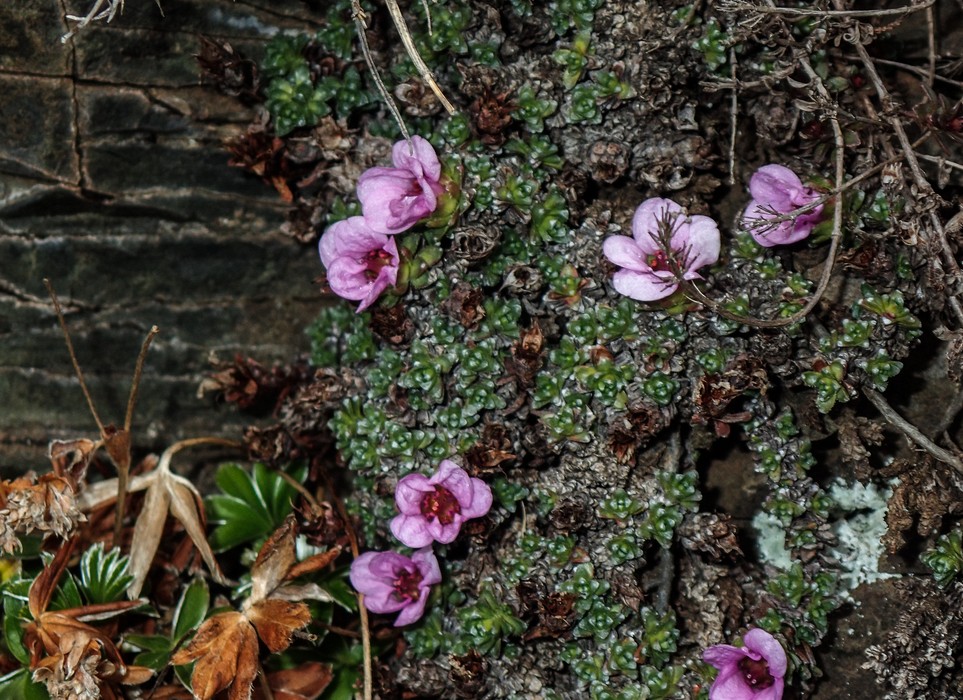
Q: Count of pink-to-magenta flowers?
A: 7